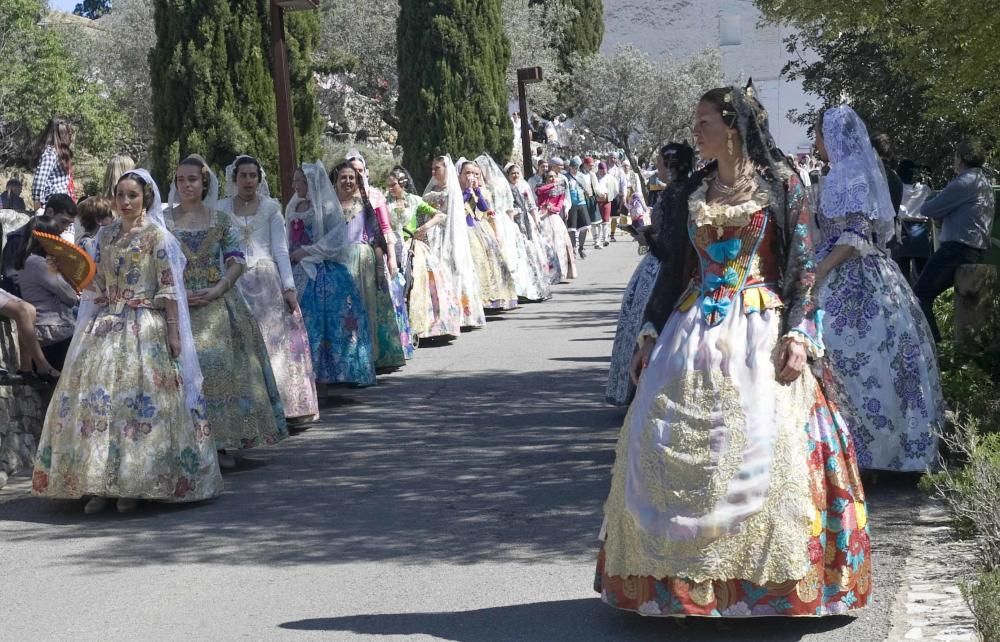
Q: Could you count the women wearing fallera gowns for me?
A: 15